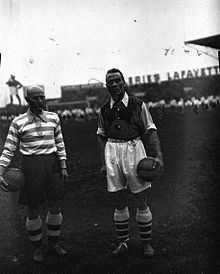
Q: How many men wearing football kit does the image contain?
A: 2